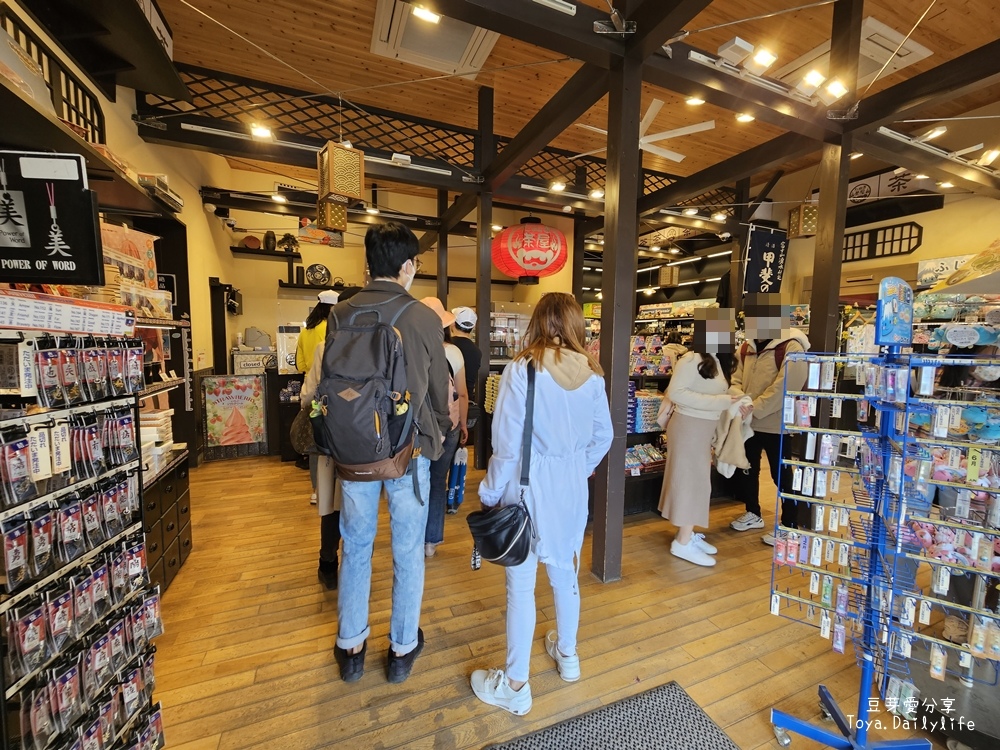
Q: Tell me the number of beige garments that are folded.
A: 1